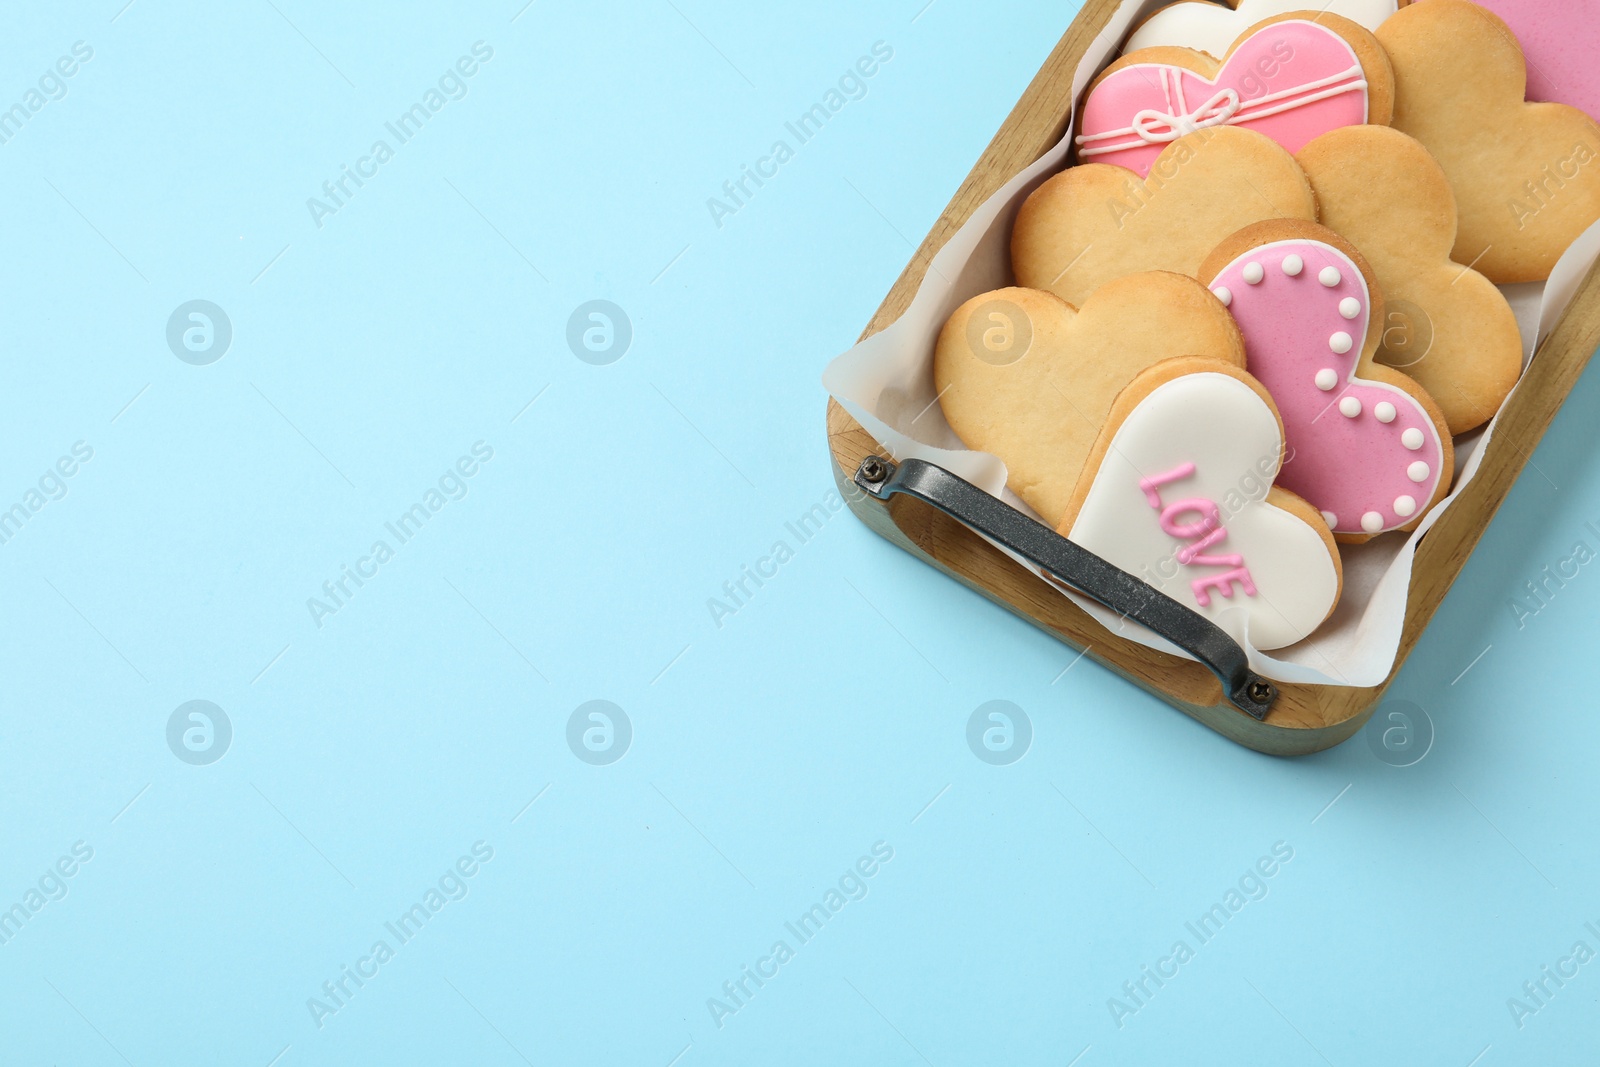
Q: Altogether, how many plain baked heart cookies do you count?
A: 4